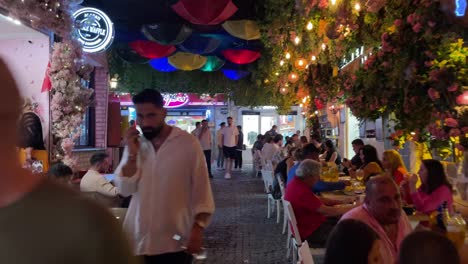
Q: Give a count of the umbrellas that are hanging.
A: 11